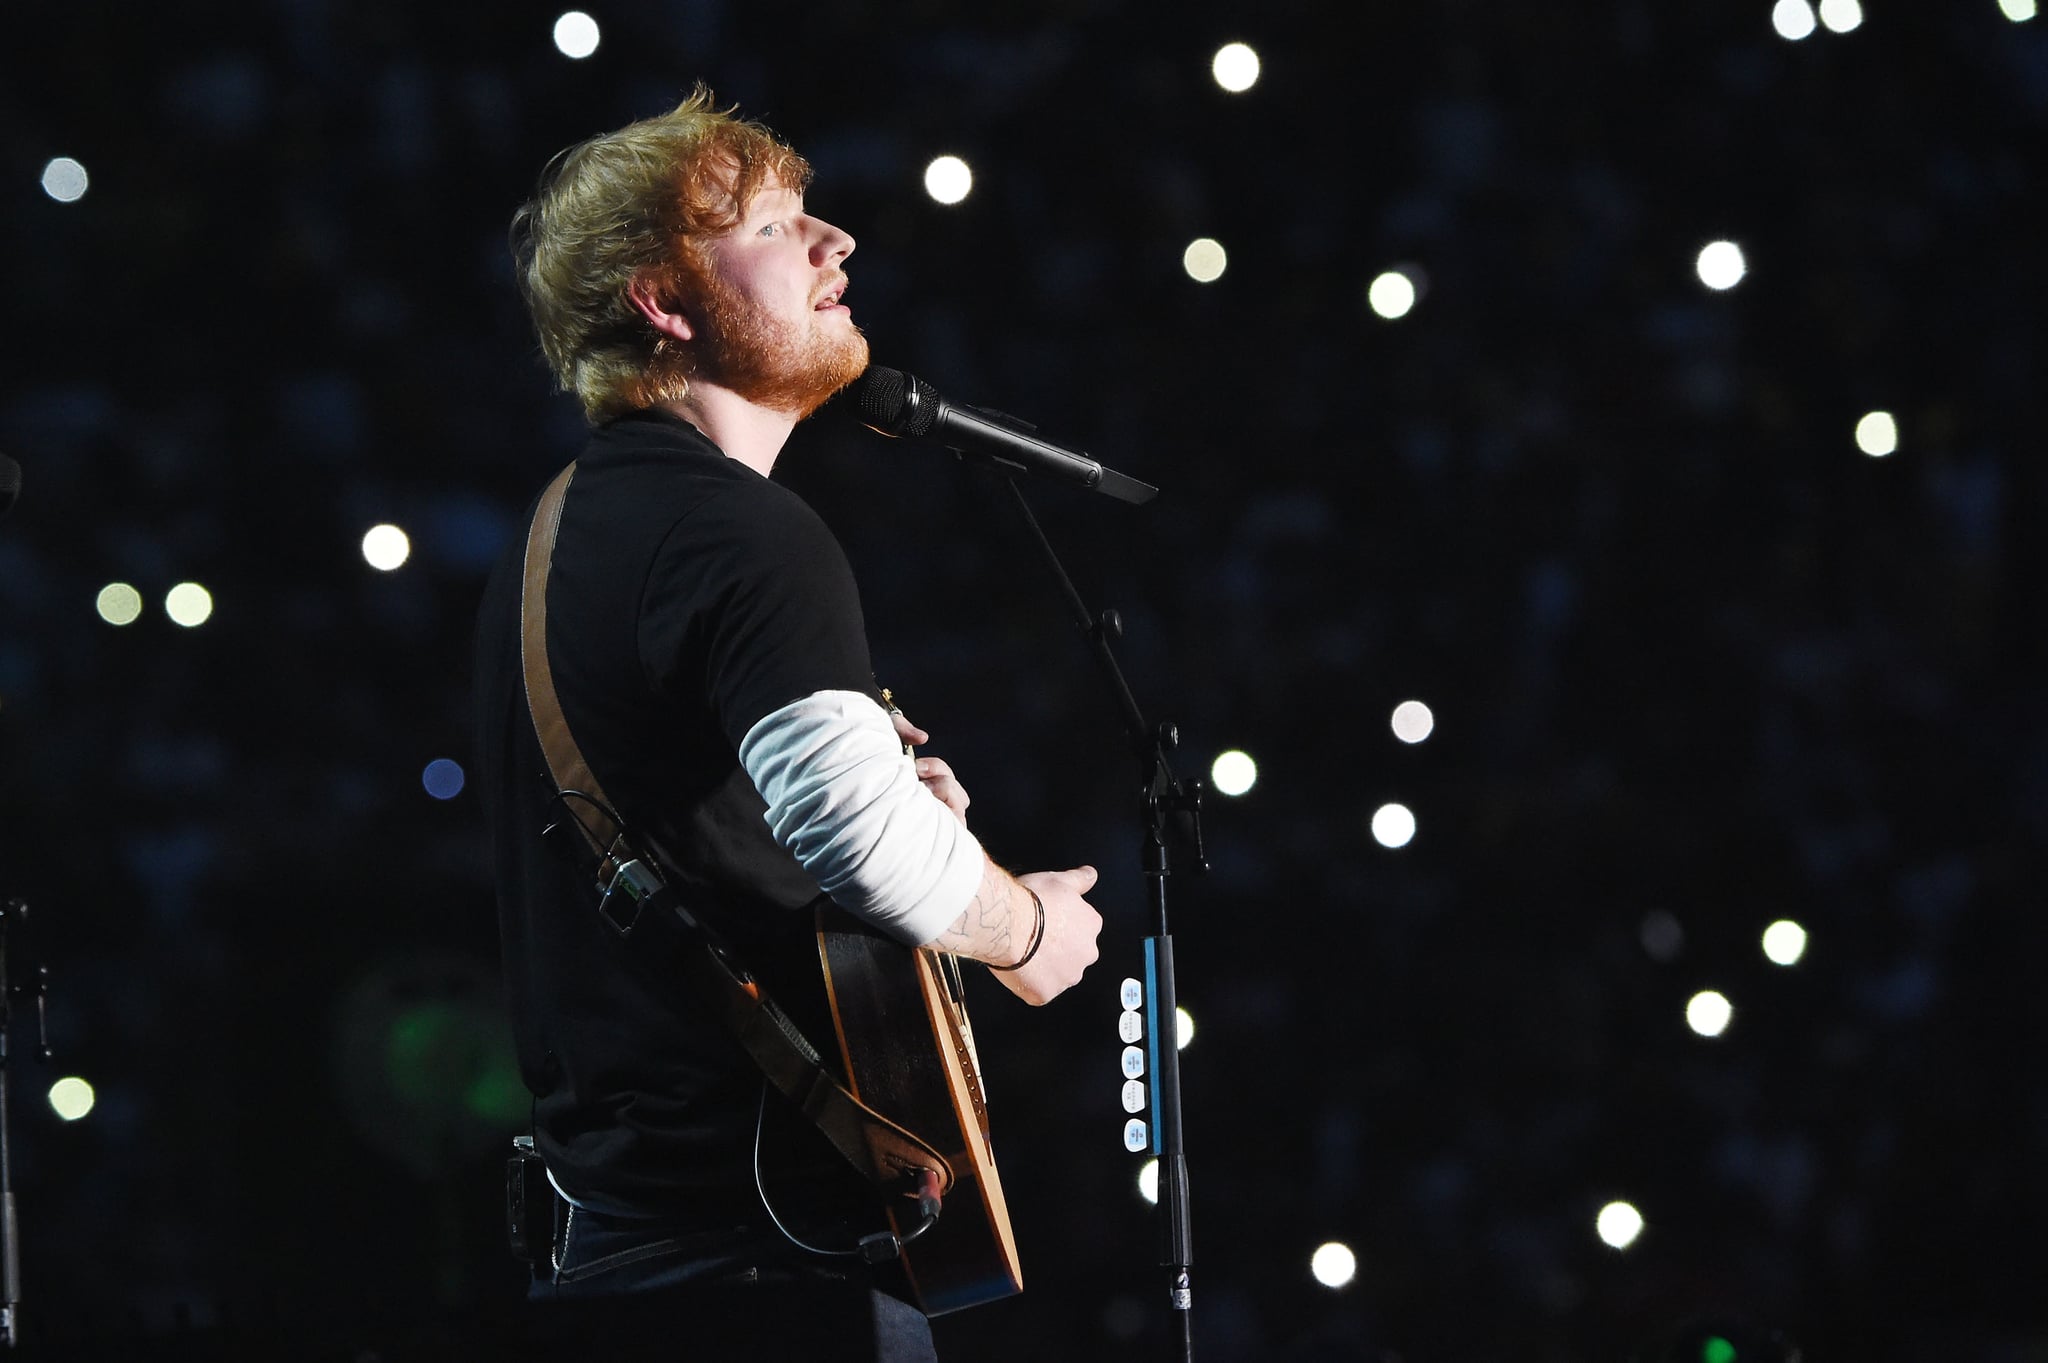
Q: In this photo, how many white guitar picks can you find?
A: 5